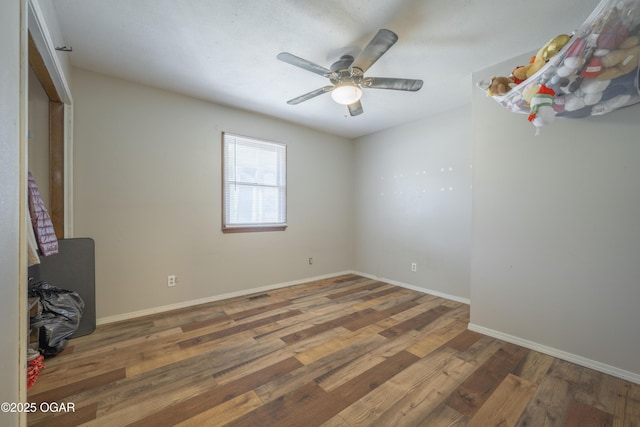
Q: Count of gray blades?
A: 5